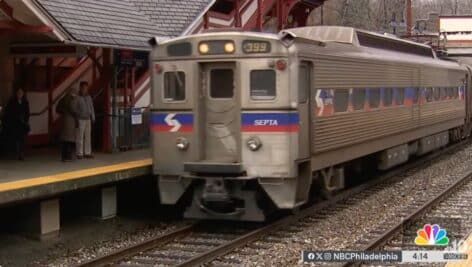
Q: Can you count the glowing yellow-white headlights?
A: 2